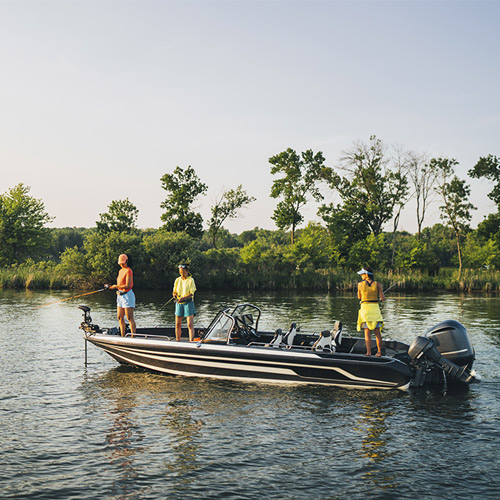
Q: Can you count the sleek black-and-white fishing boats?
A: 1